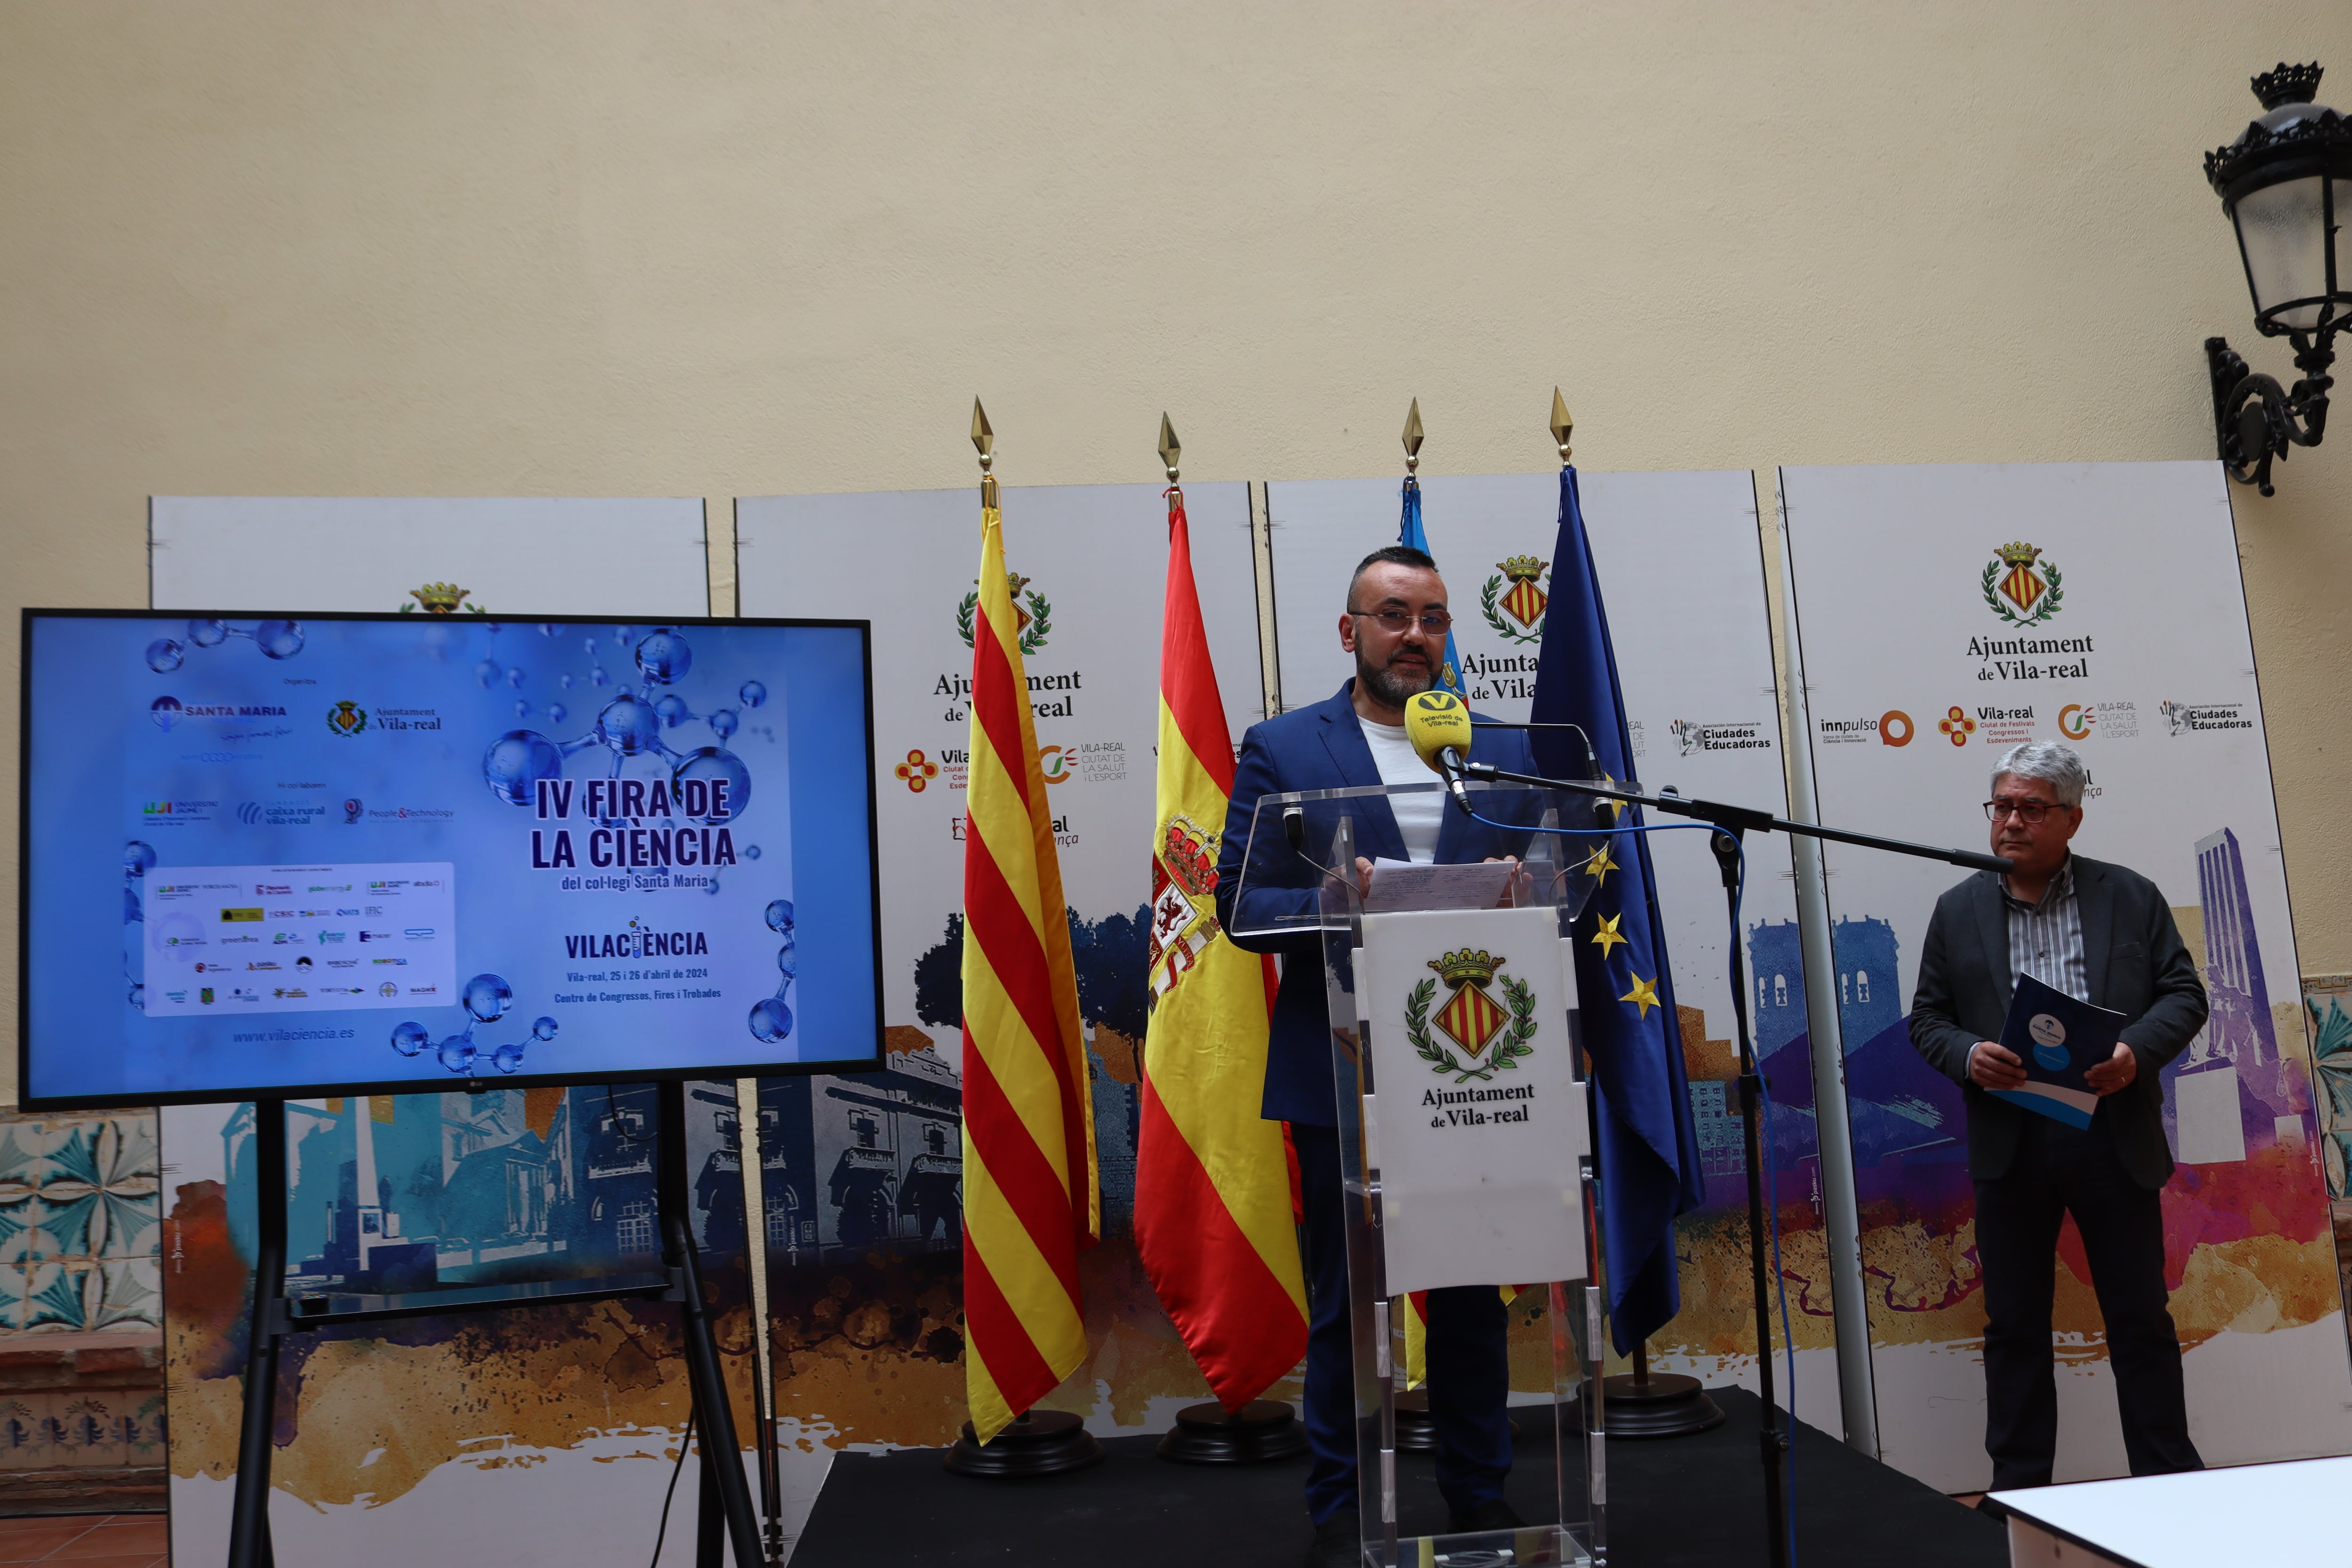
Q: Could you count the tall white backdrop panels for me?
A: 4